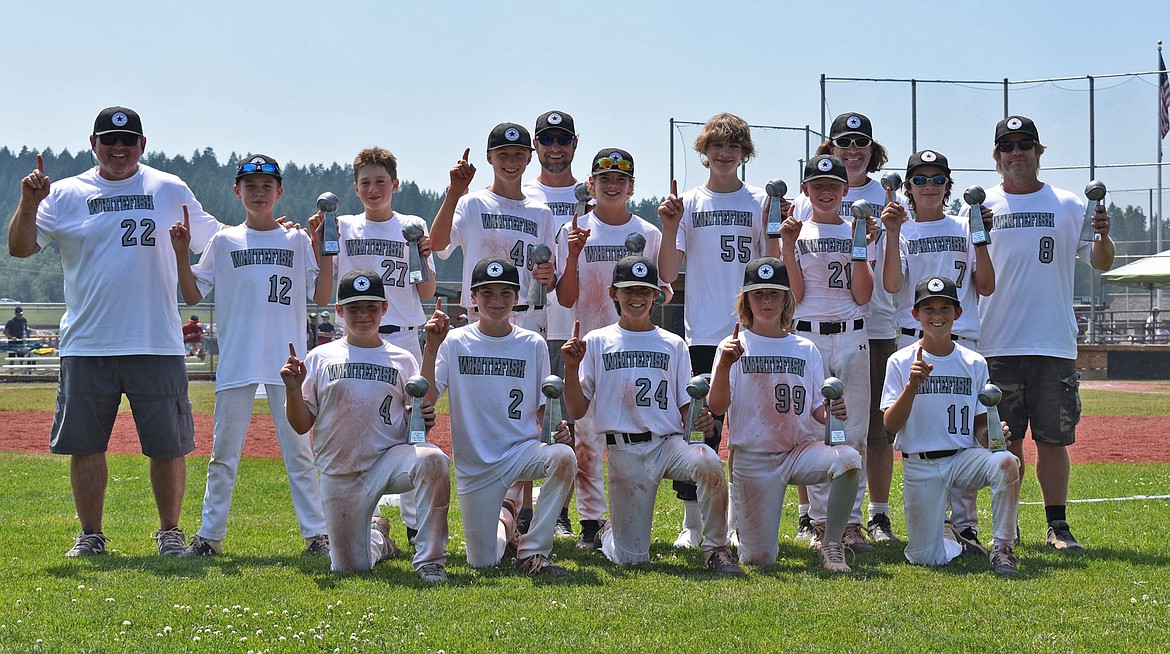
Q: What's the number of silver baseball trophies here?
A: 15